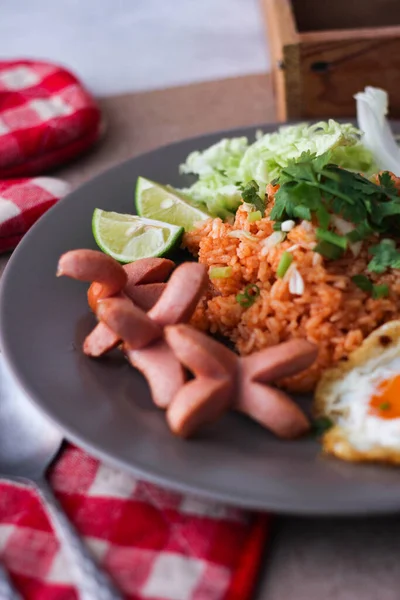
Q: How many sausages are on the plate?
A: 3